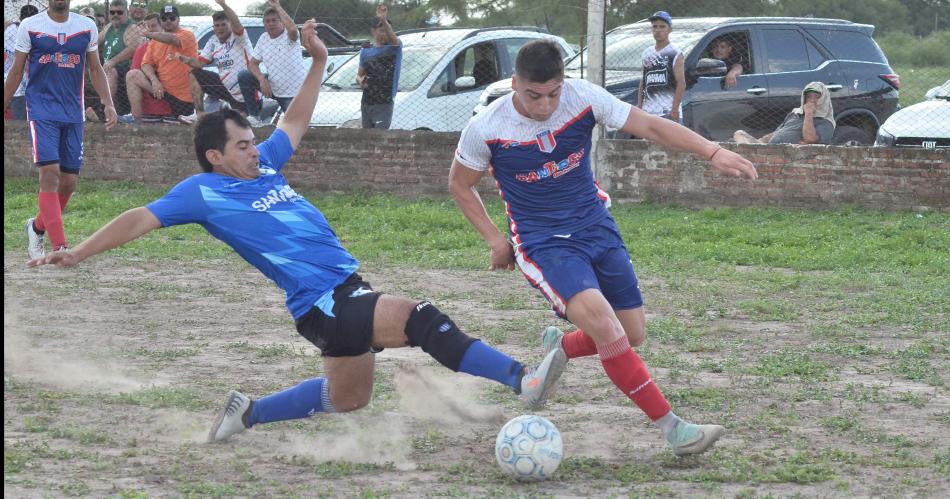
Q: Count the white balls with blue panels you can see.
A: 1